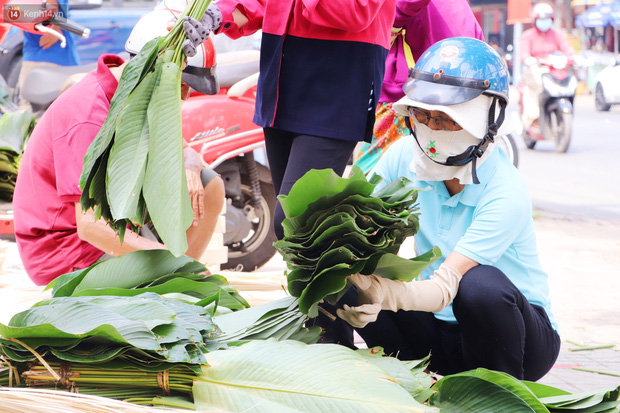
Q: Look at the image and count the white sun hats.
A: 1